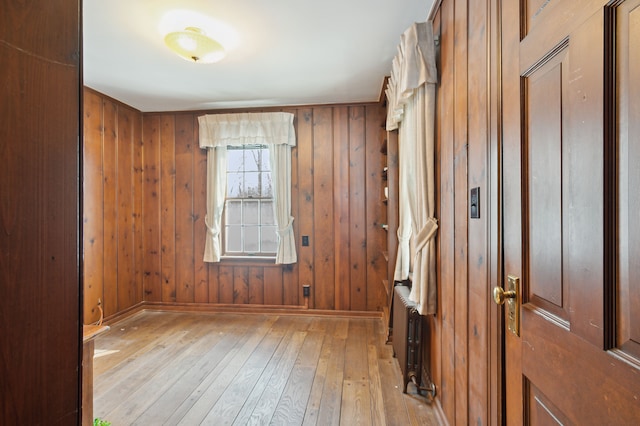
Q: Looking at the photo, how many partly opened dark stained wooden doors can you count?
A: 1